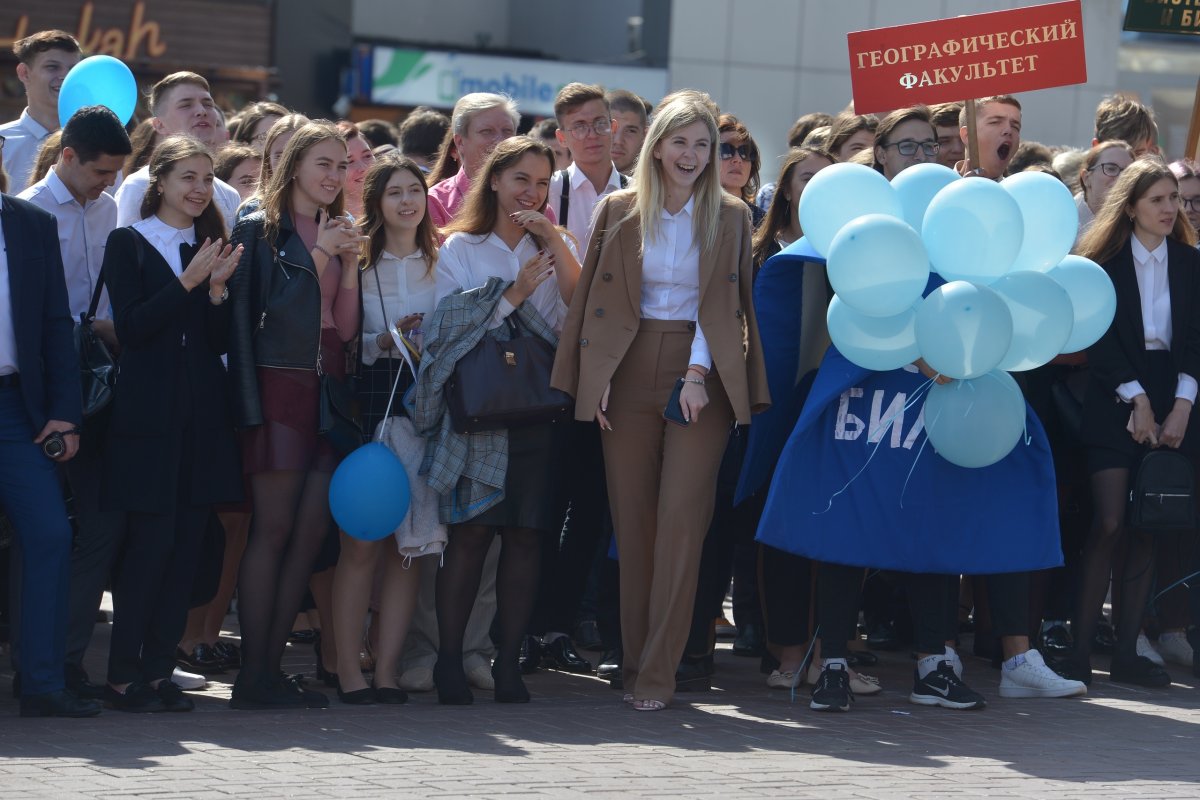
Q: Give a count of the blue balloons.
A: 12